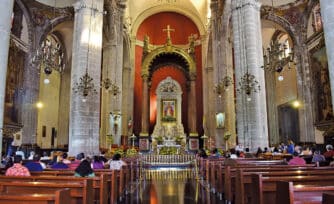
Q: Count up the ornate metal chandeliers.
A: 8